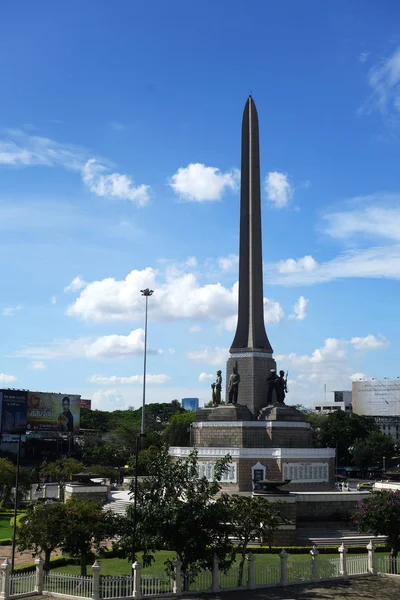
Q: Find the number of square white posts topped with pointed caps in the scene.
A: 11